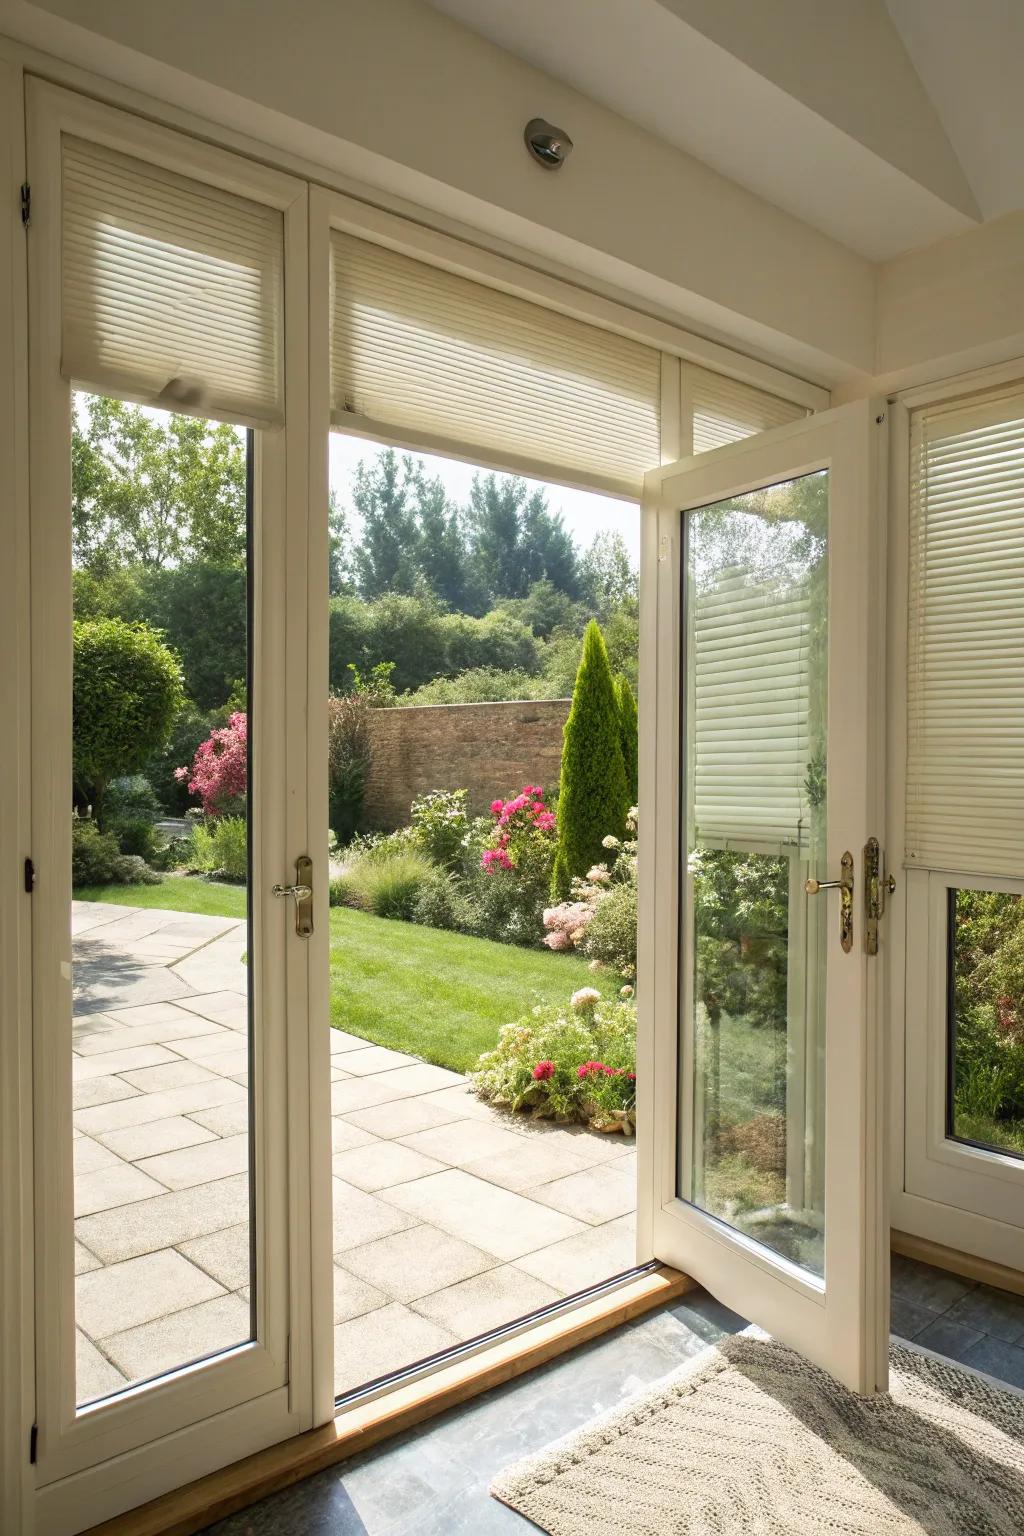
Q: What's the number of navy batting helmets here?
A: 0